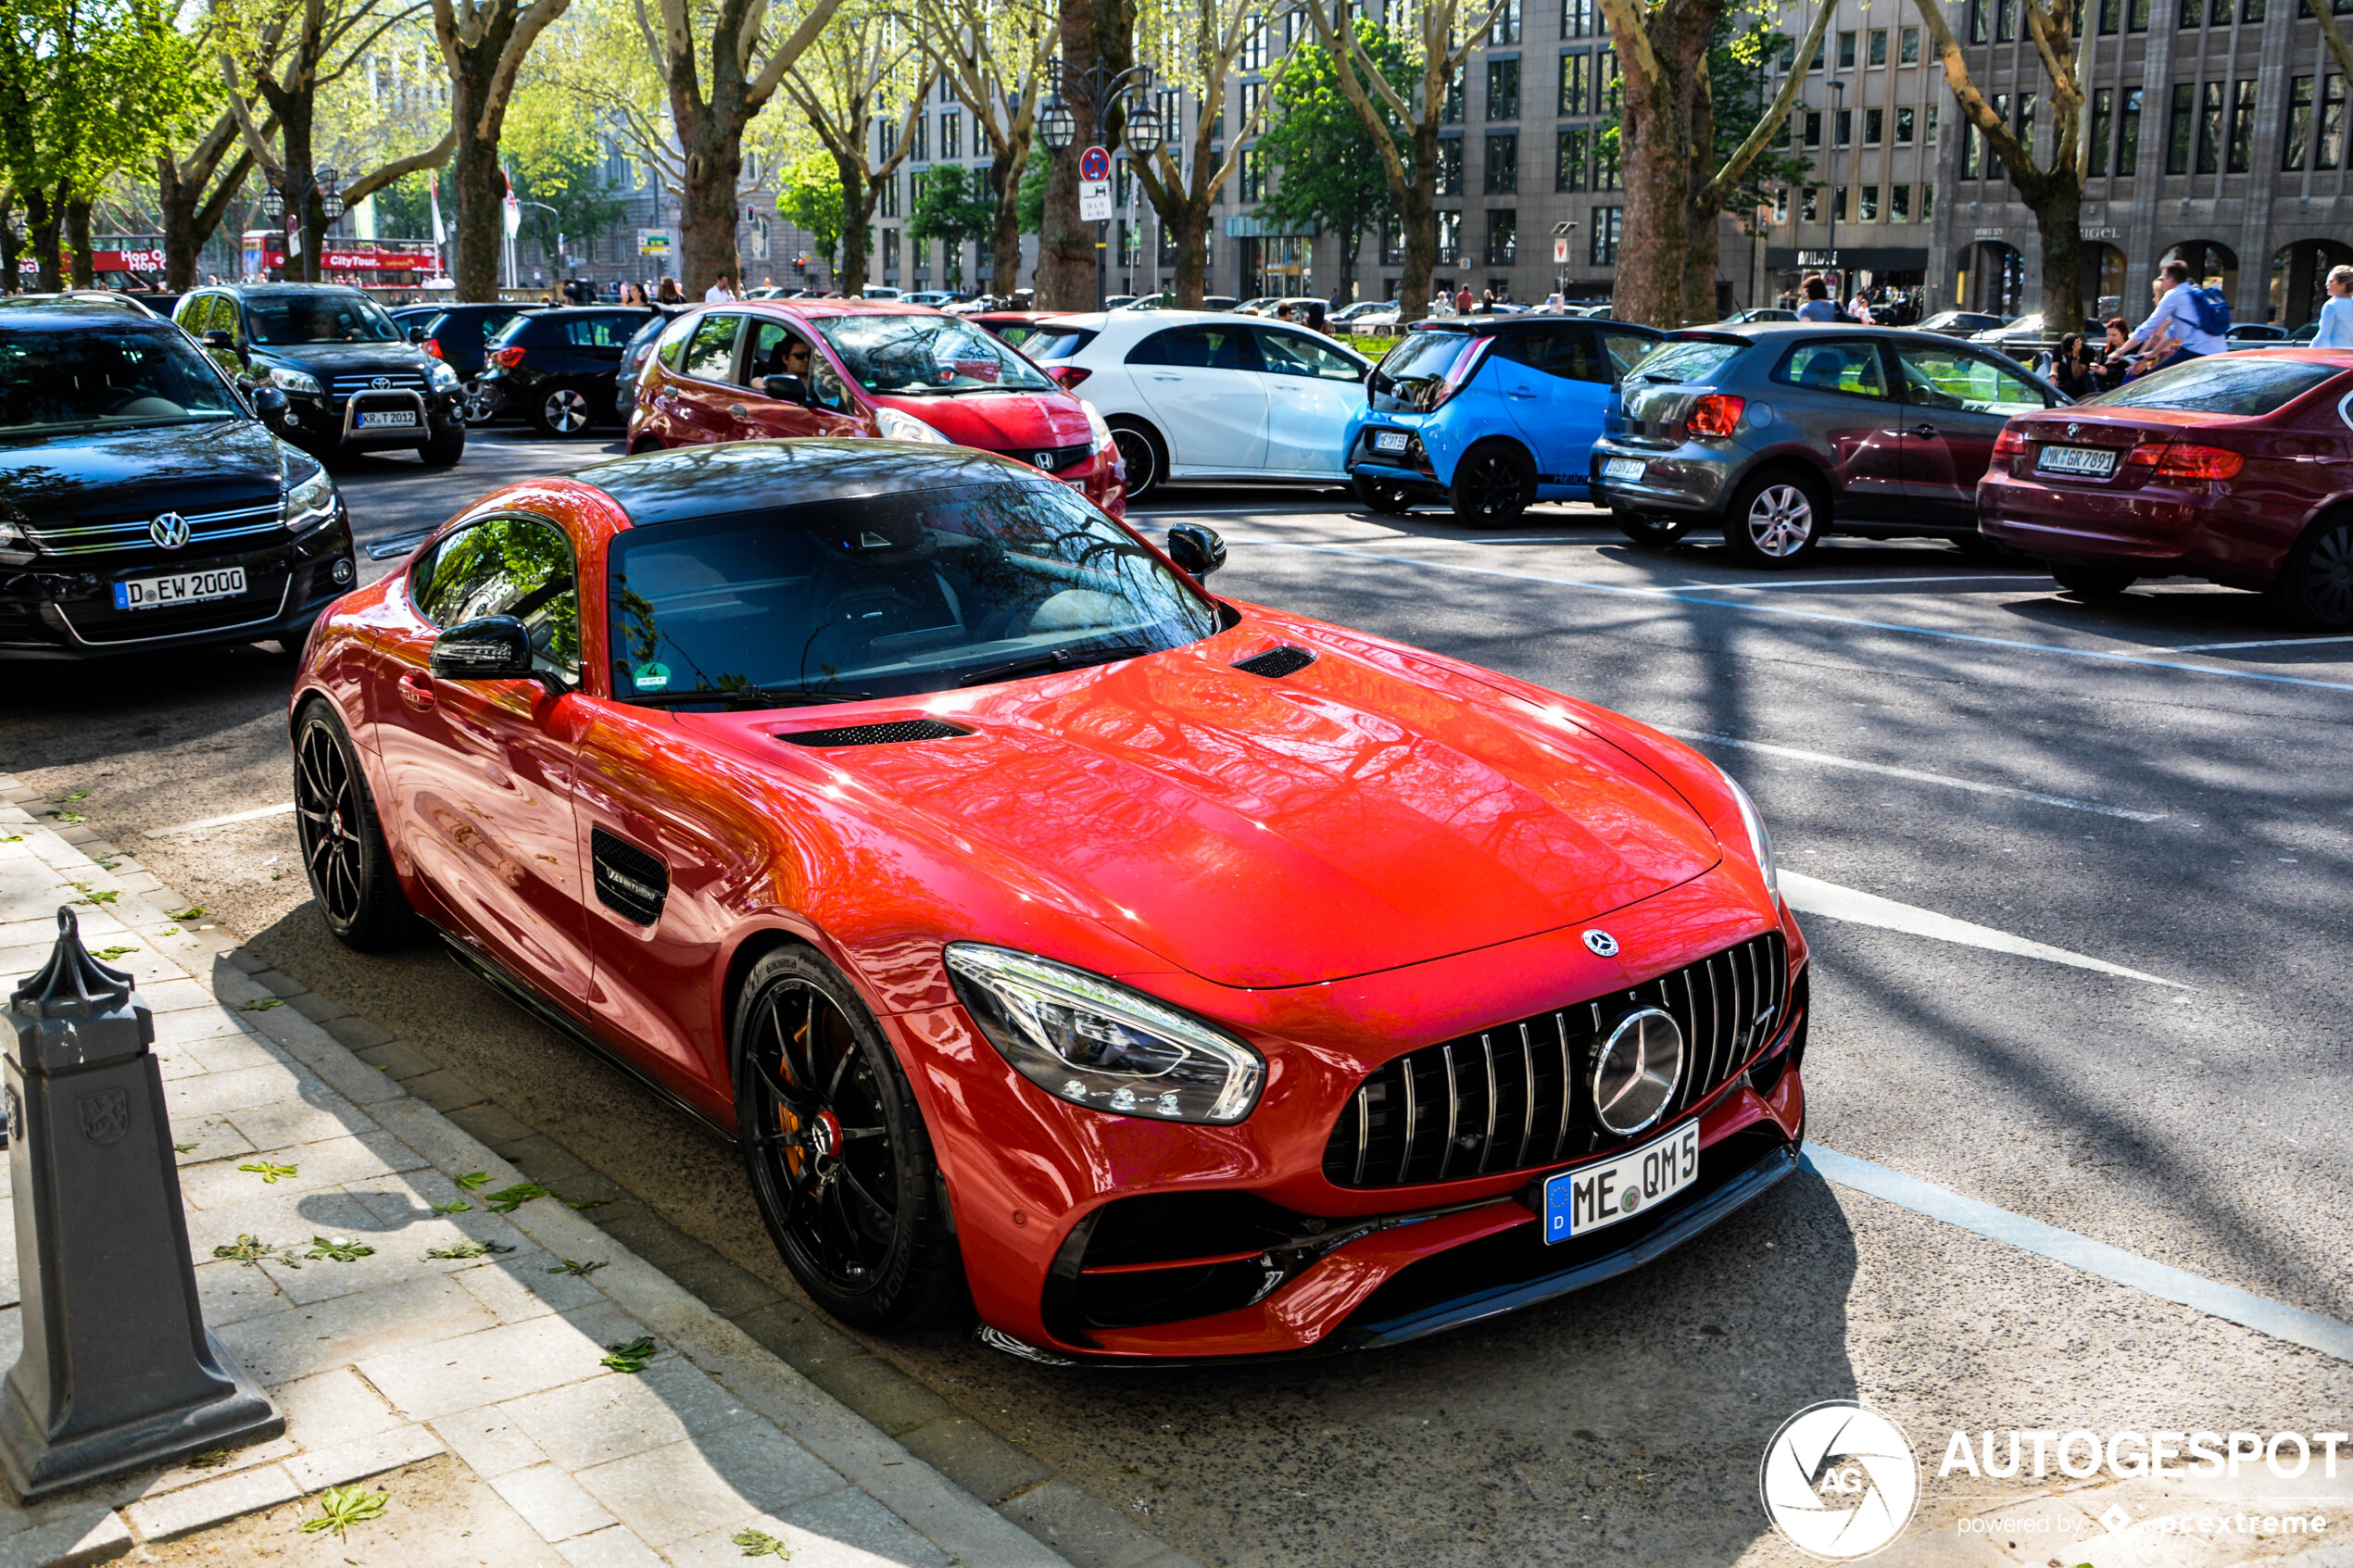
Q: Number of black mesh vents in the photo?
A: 3